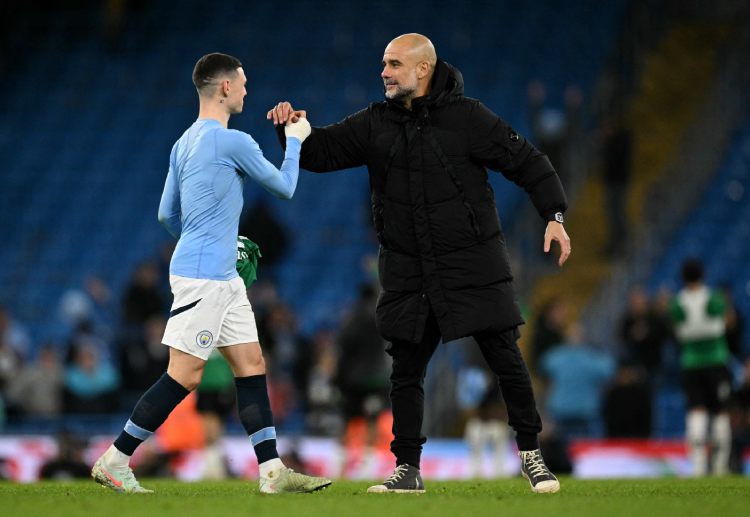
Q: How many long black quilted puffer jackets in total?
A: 1